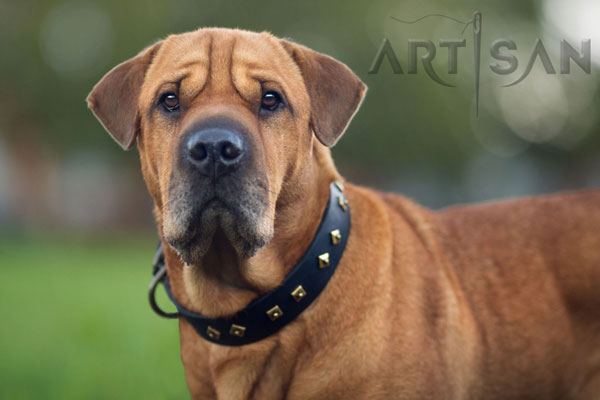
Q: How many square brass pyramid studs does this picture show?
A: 8